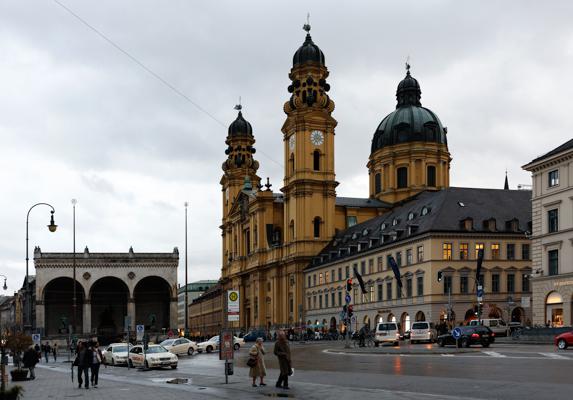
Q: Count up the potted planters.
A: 2